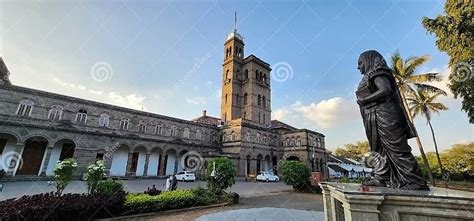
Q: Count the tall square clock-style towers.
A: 1